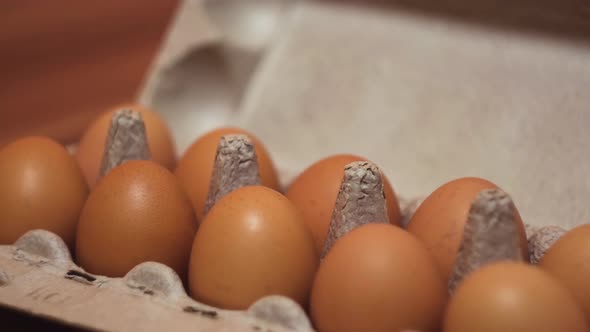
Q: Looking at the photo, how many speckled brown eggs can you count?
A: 10